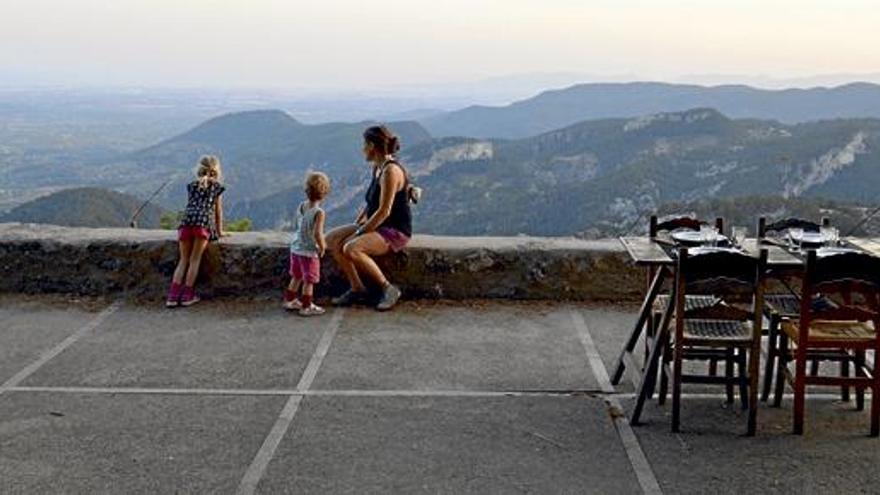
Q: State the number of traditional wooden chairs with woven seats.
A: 4